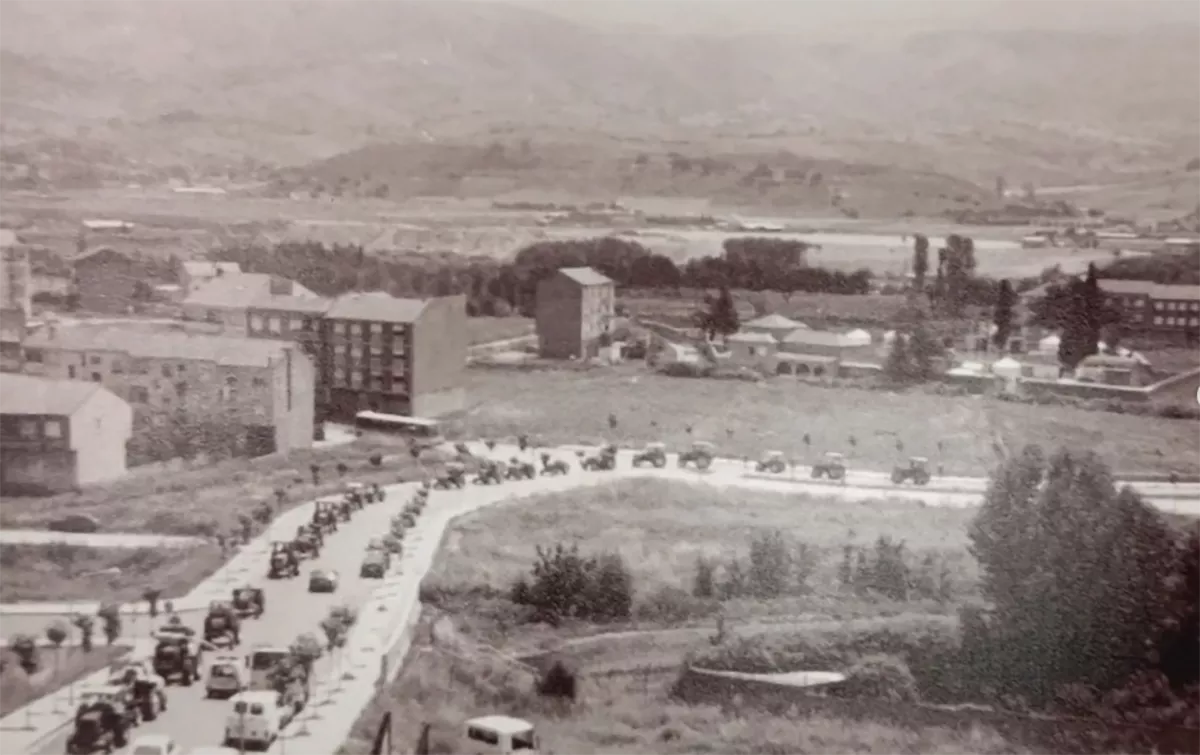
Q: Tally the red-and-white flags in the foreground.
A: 0